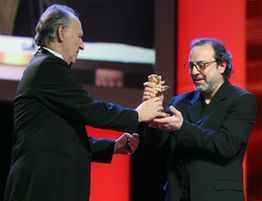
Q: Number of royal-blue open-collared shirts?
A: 0